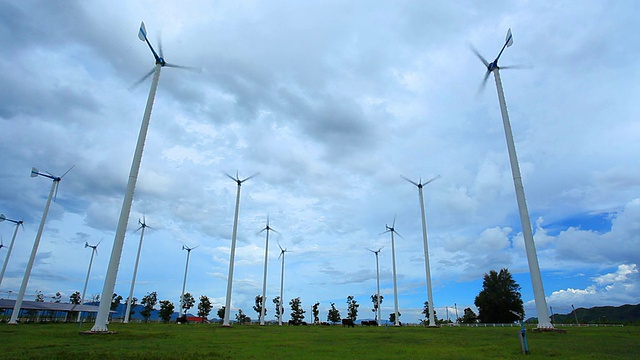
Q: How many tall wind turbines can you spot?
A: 14